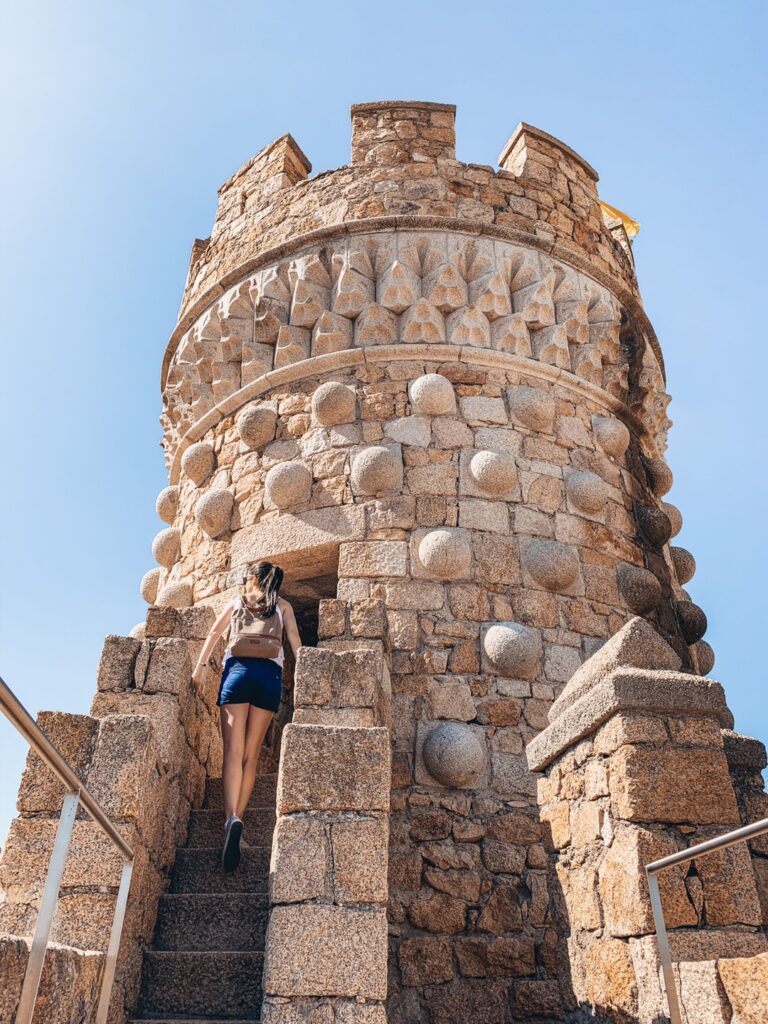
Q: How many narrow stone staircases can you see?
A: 1